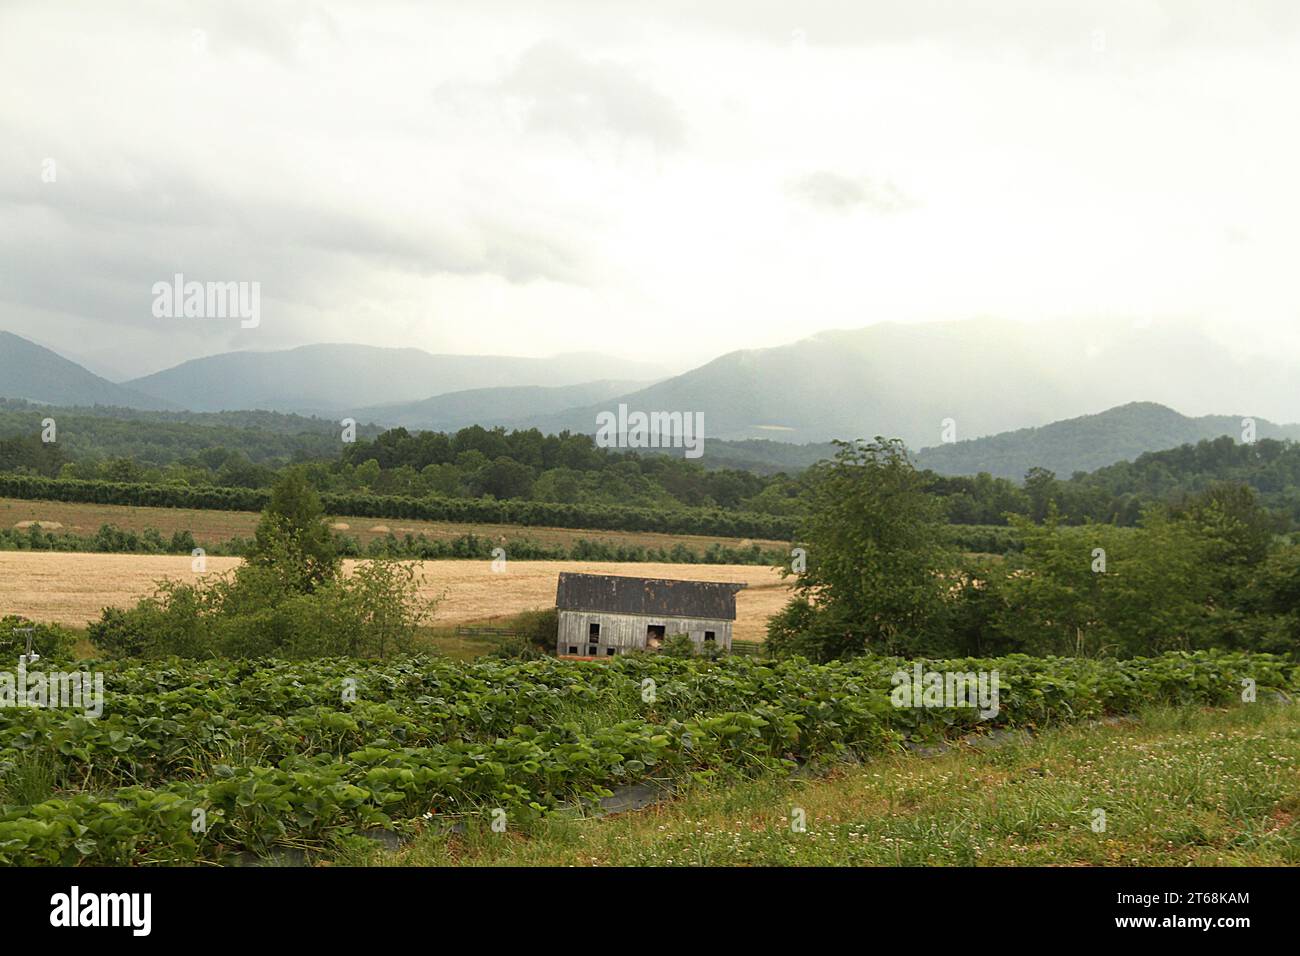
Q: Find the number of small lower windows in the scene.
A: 3